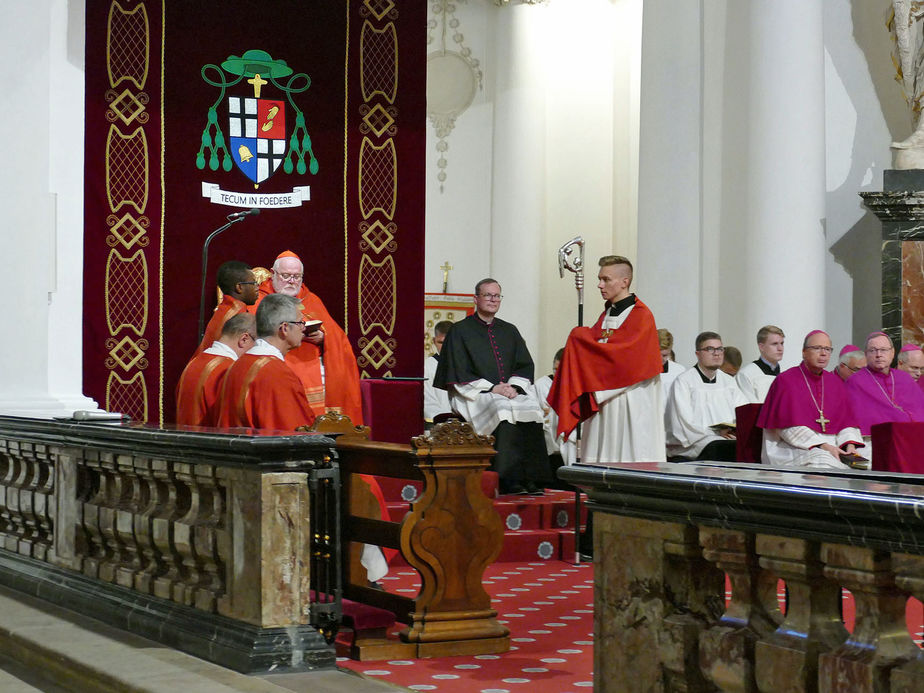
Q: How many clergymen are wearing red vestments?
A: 5